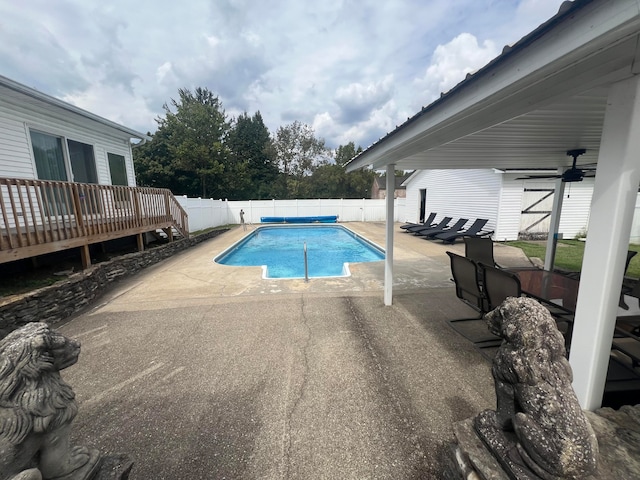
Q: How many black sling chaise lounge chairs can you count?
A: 4